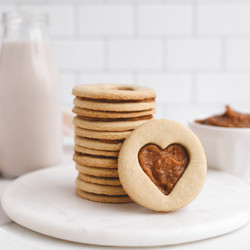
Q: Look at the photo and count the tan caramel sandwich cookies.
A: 7